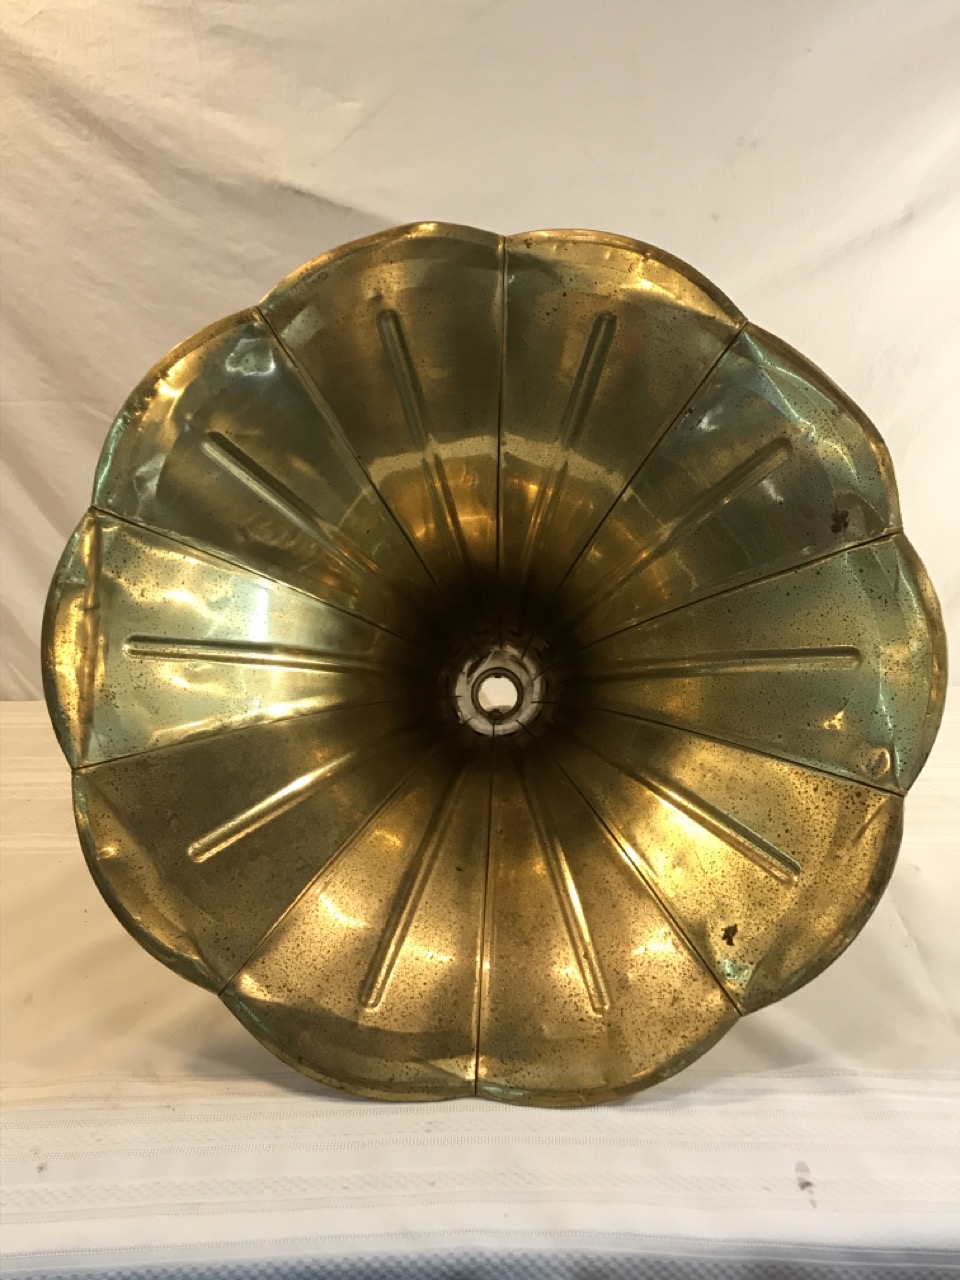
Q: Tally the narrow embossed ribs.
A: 10